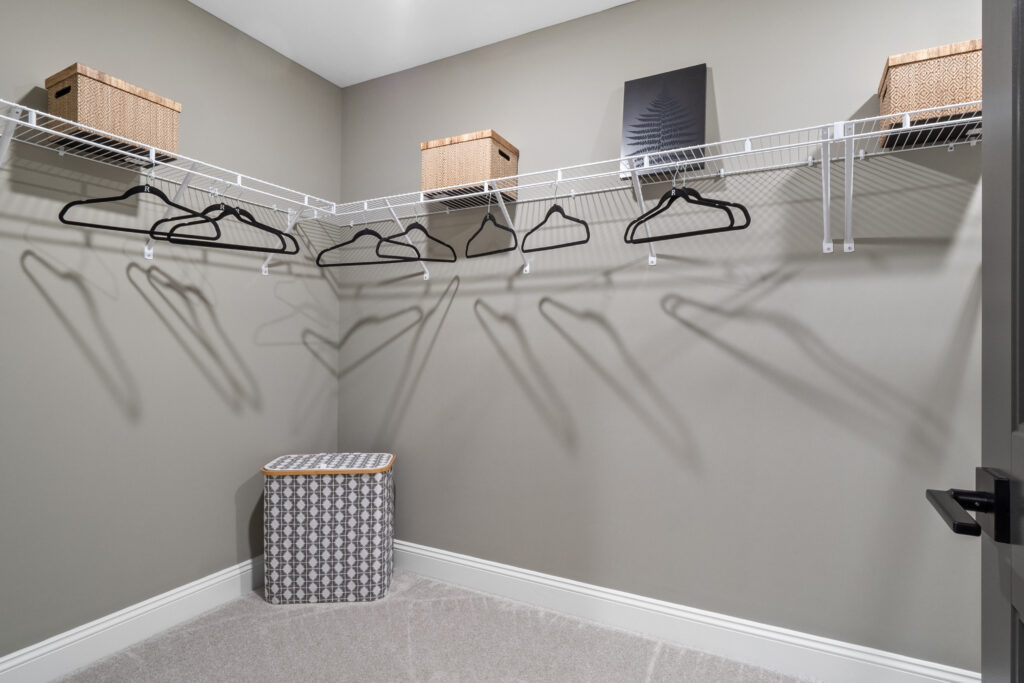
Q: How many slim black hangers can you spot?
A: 9